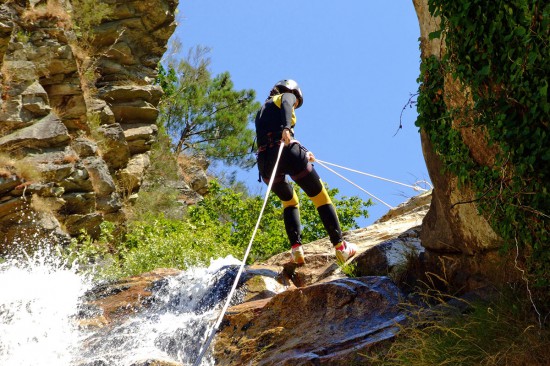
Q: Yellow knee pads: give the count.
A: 2